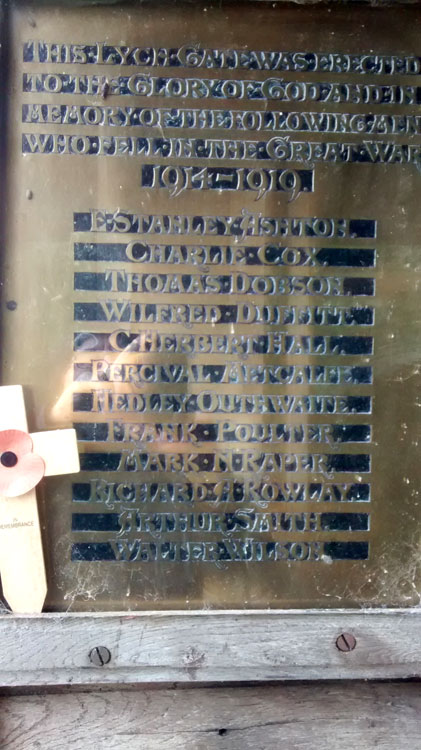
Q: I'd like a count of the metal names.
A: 12